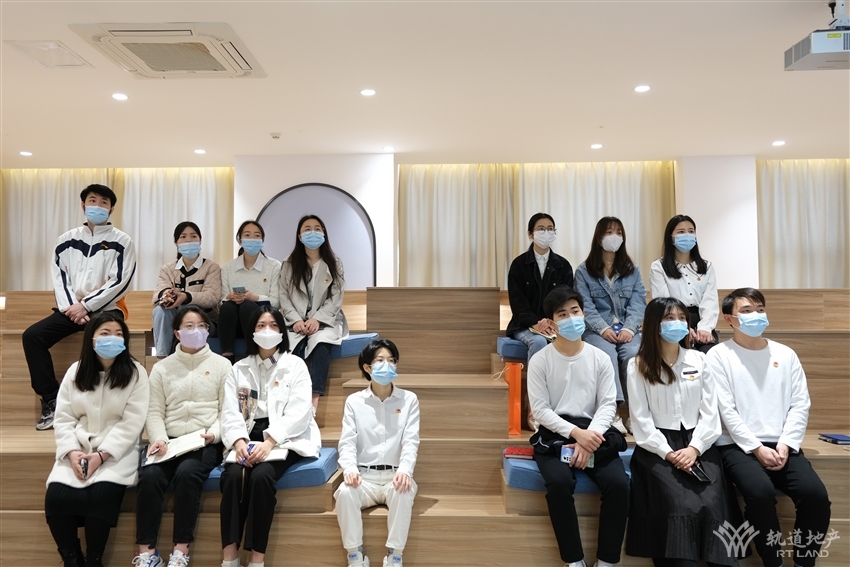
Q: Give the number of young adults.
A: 14